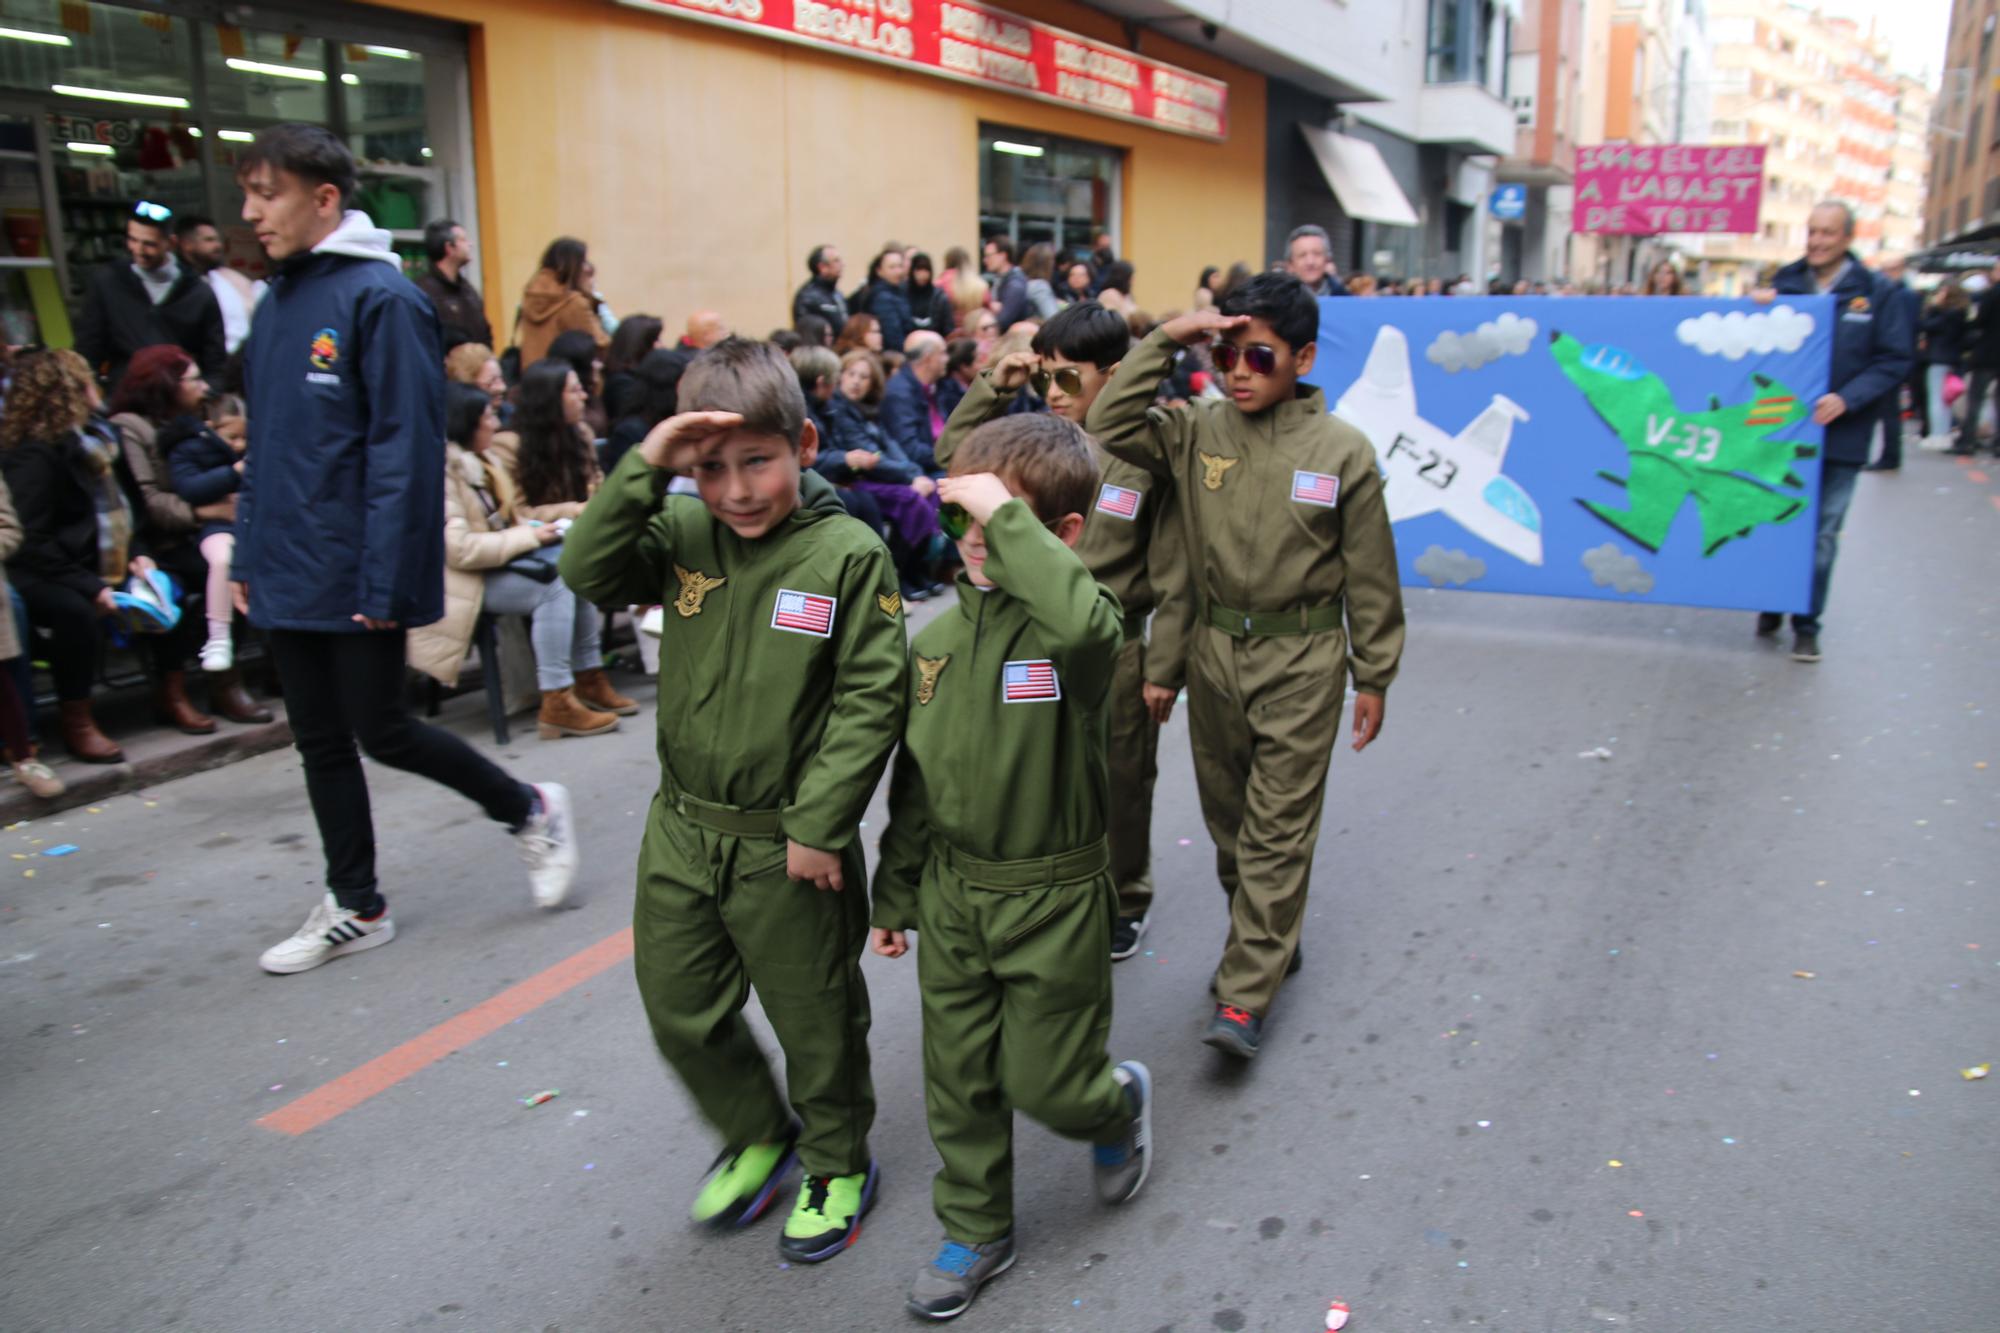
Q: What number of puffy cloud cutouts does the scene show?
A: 4